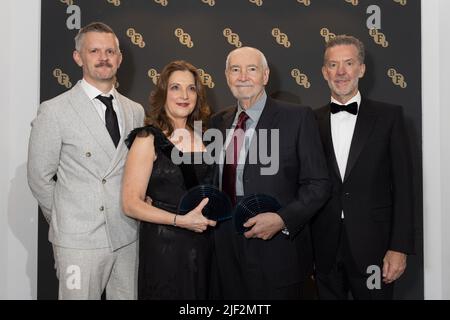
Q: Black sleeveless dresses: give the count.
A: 1